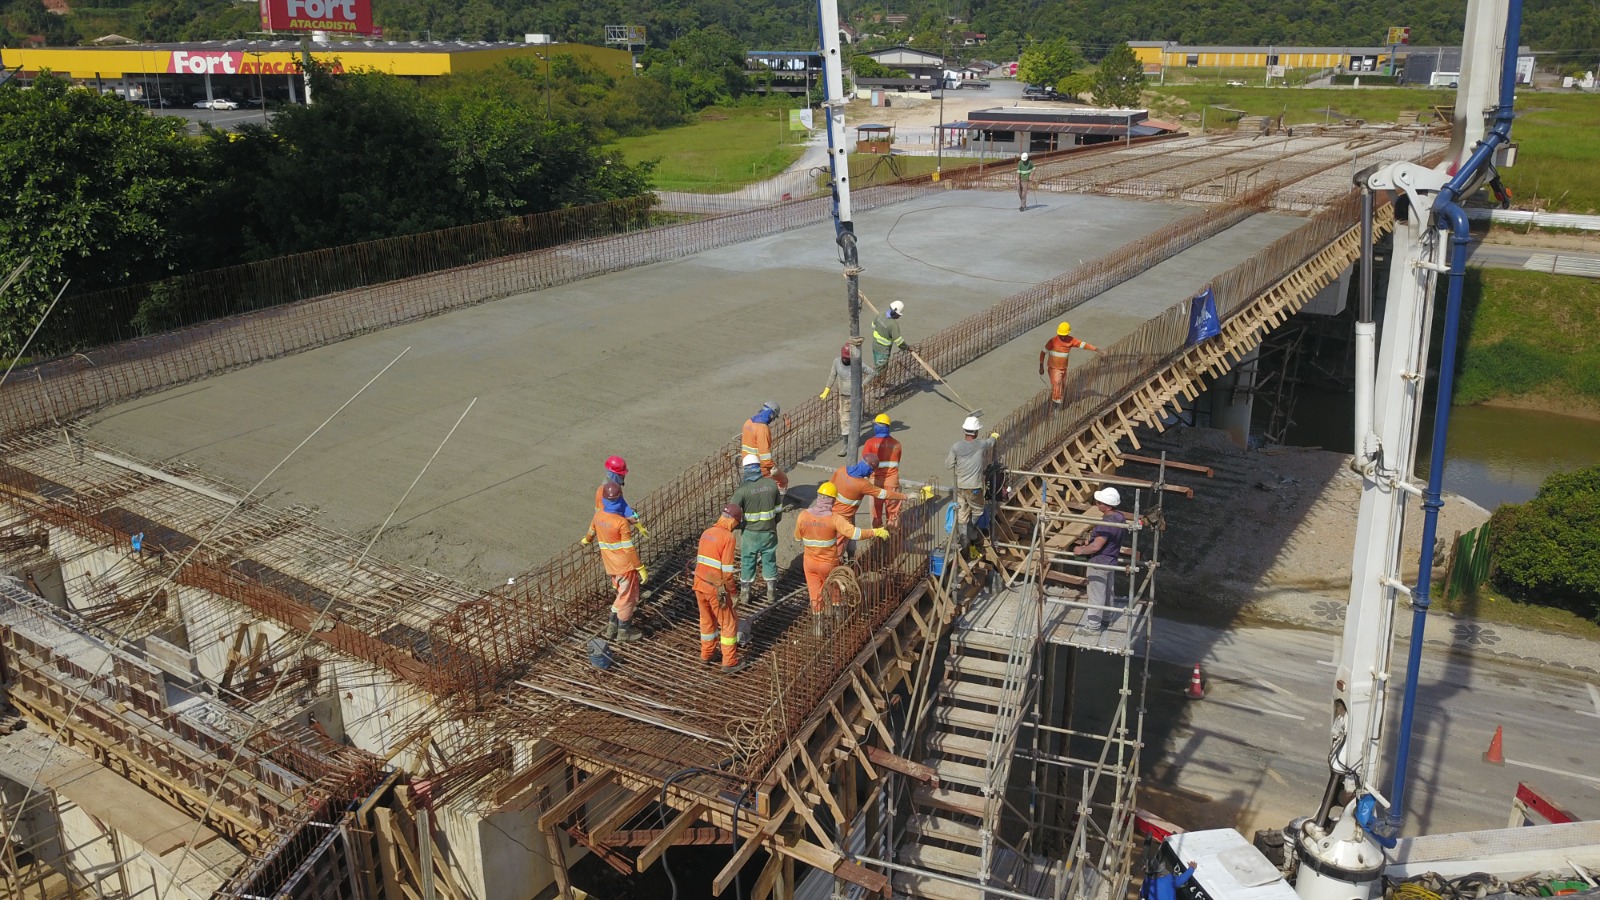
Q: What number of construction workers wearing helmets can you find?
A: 14